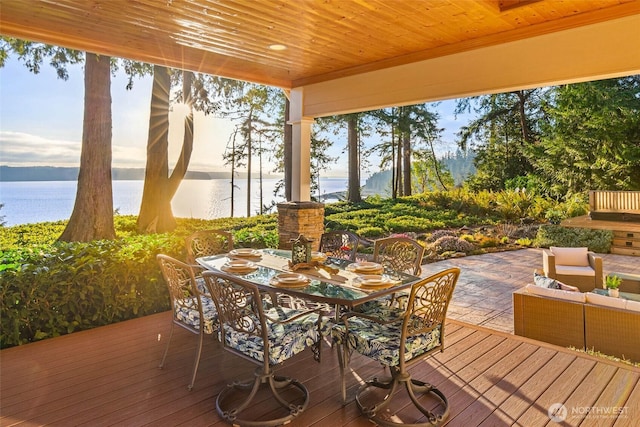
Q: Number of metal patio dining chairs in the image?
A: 6